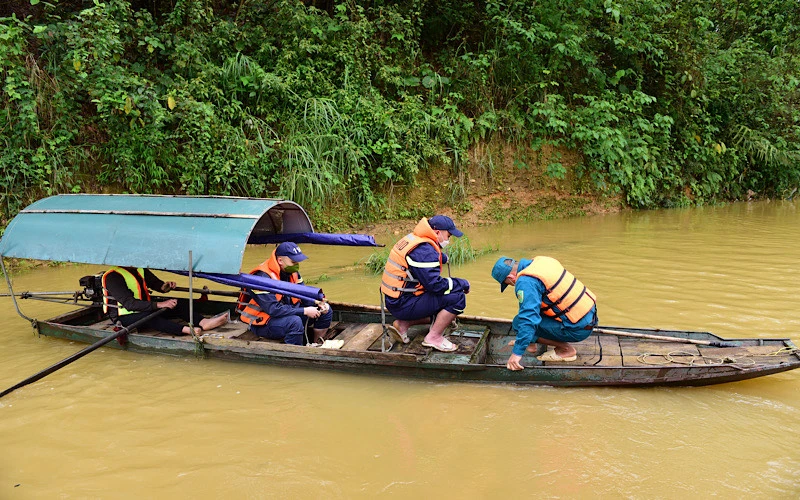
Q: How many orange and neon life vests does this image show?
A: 4